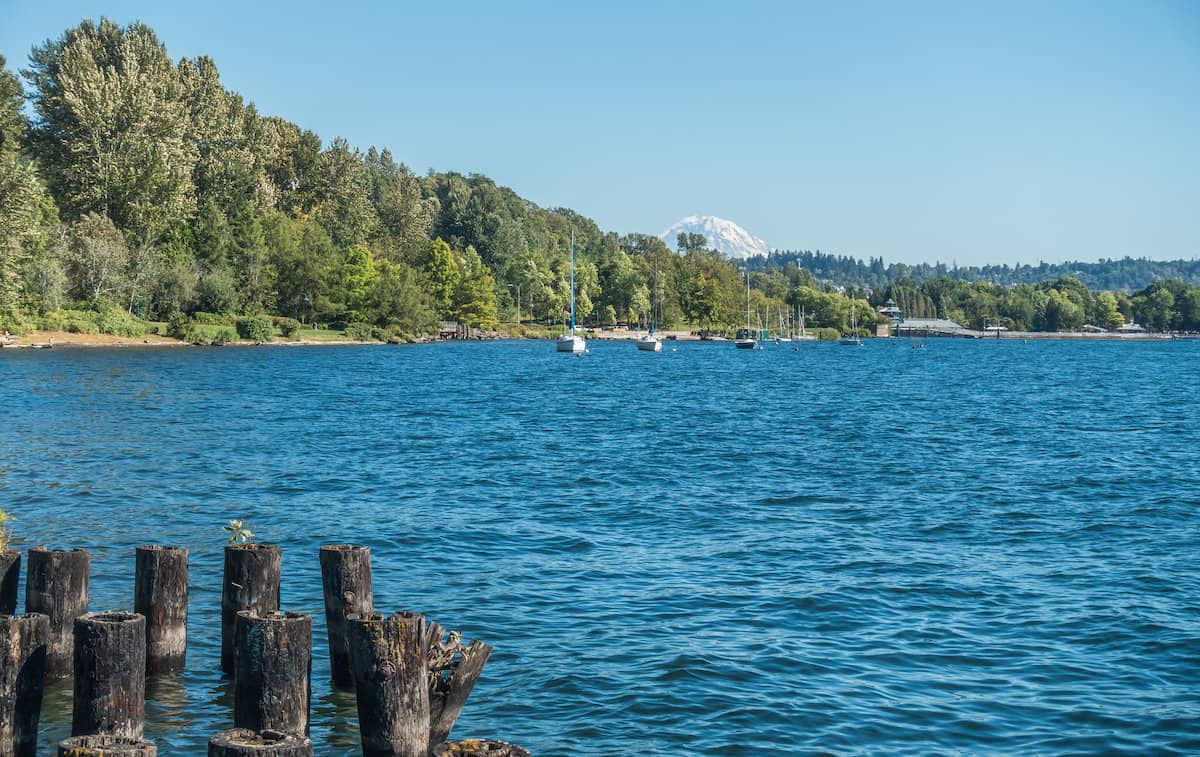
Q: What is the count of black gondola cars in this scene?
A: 0